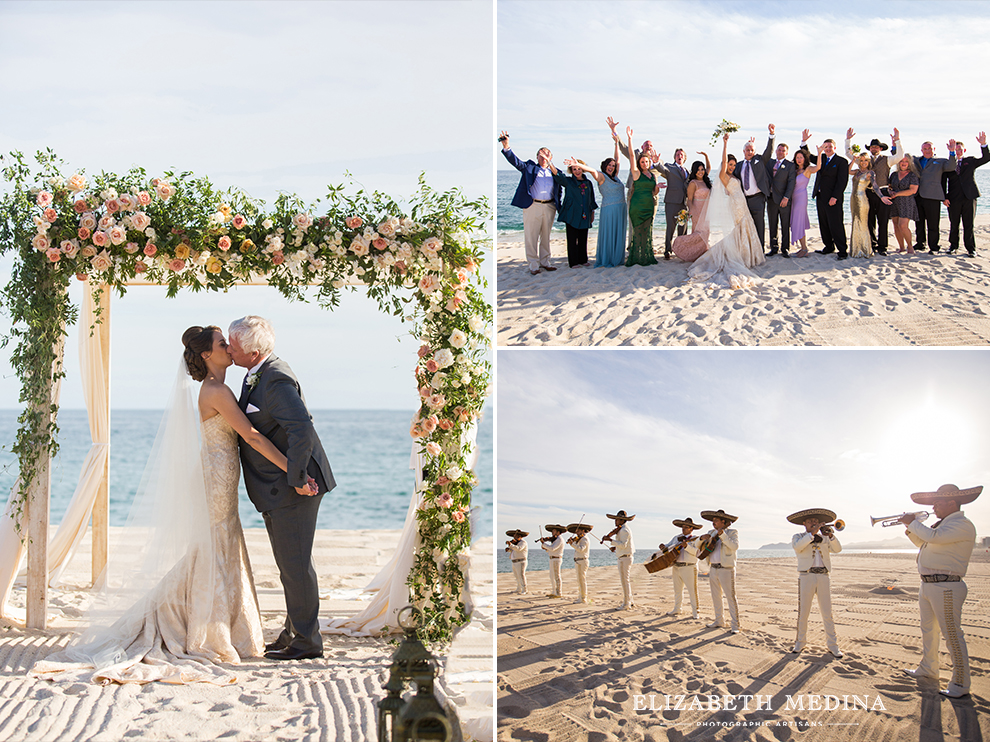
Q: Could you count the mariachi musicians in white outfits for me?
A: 8